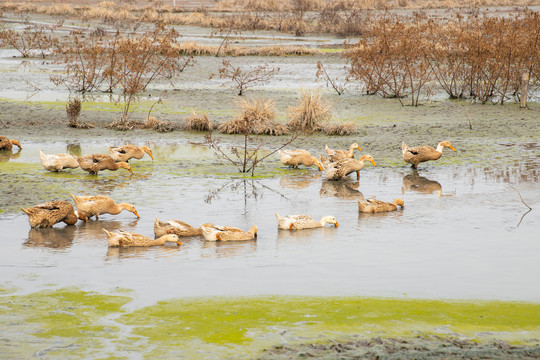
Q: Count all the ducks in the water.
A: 15